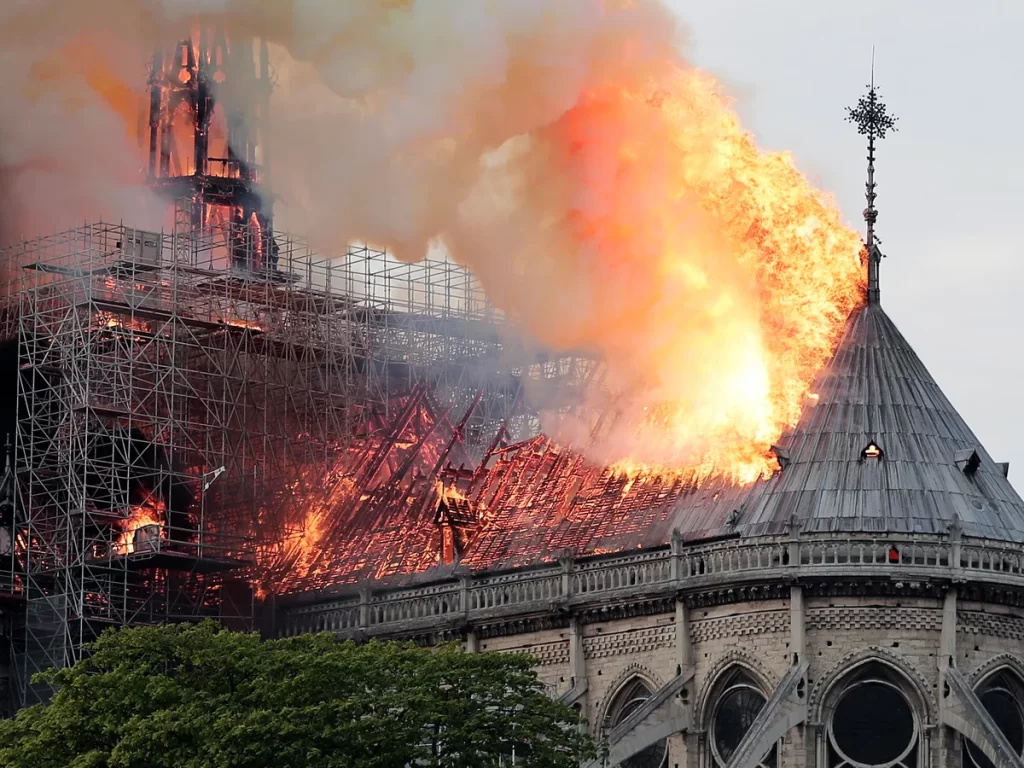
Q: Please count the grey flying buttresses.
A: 4